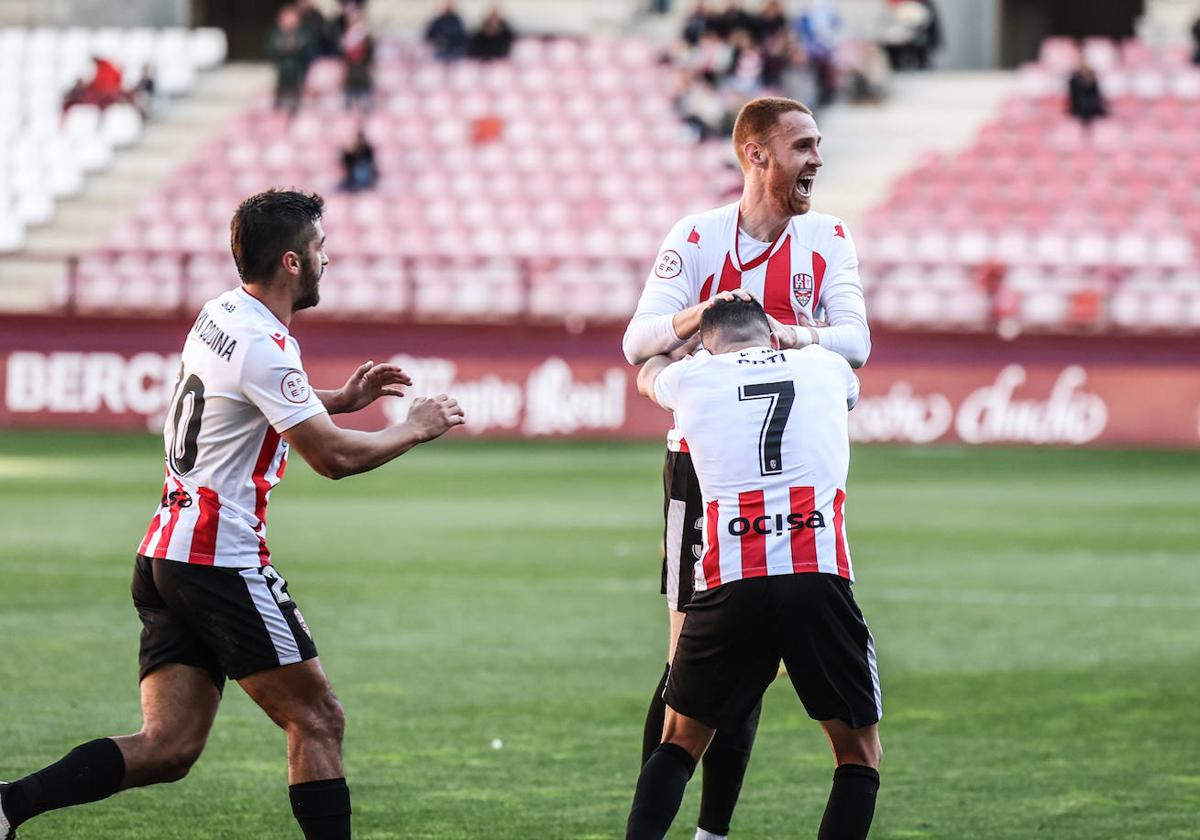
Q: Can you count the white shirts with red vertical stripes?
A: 3